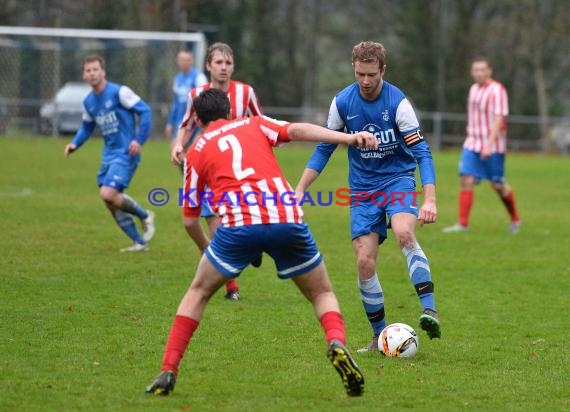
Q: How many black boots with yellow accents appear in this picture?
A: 2